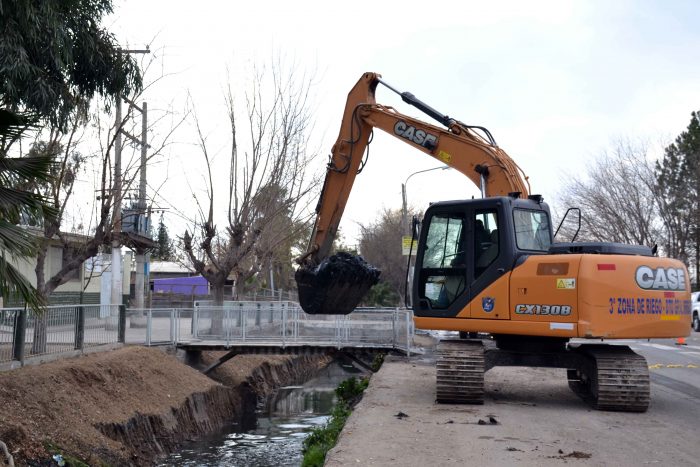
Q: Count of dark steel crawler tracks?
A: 2